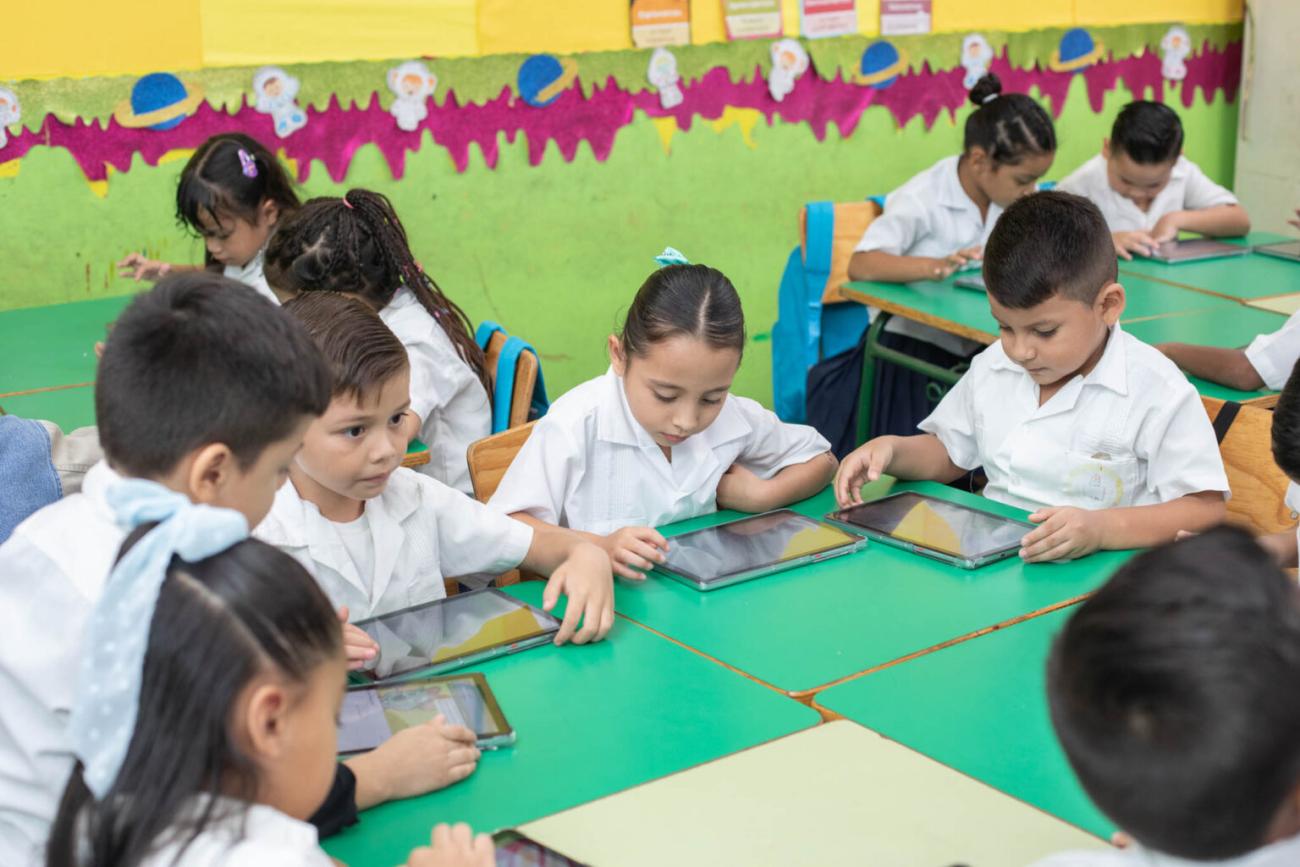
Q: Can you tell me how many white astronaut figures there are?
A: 7